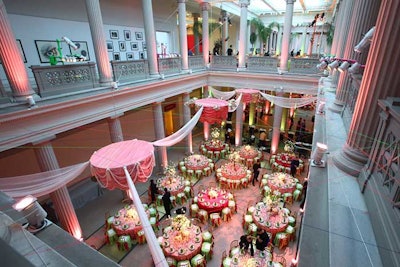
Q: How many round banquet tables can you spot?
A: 12